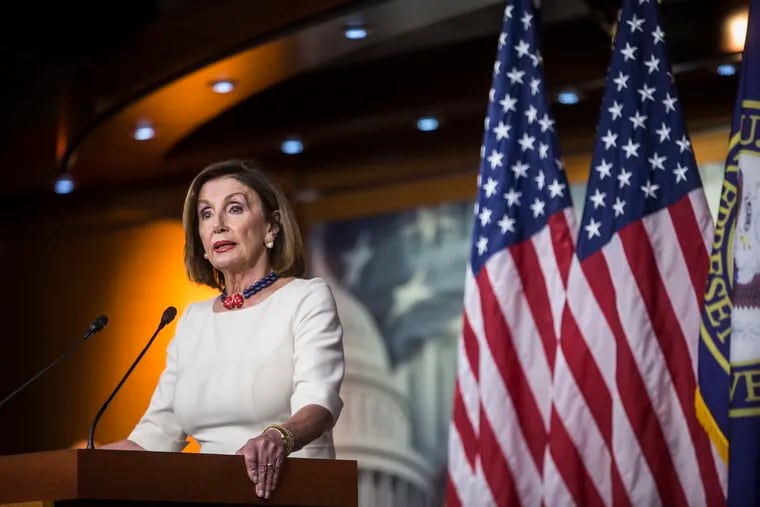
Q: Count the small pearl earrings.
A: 2